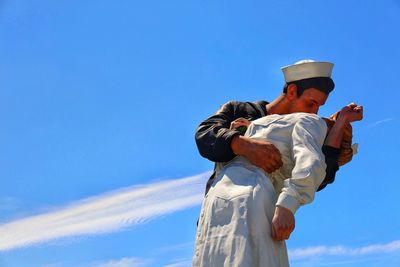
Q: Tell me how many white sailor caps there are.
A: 1